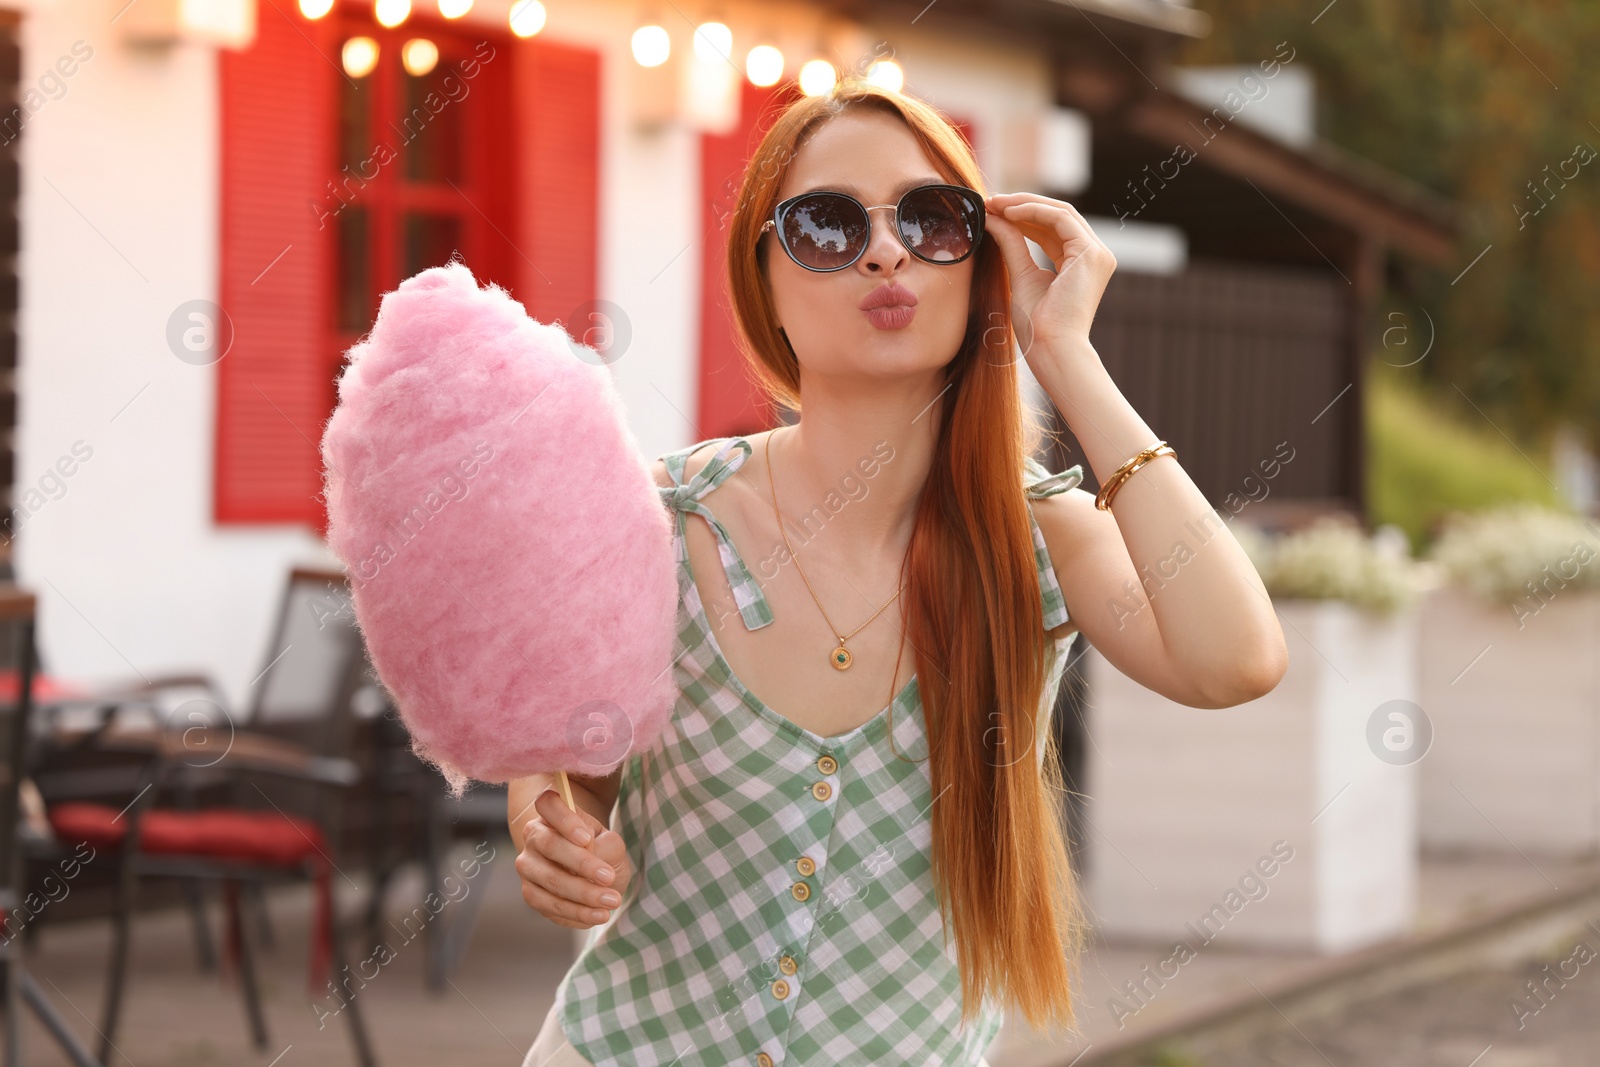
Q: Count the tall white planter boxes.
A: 2